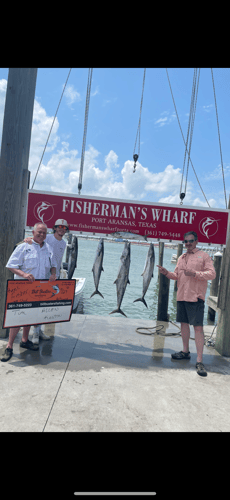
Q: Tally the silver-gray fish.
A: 5